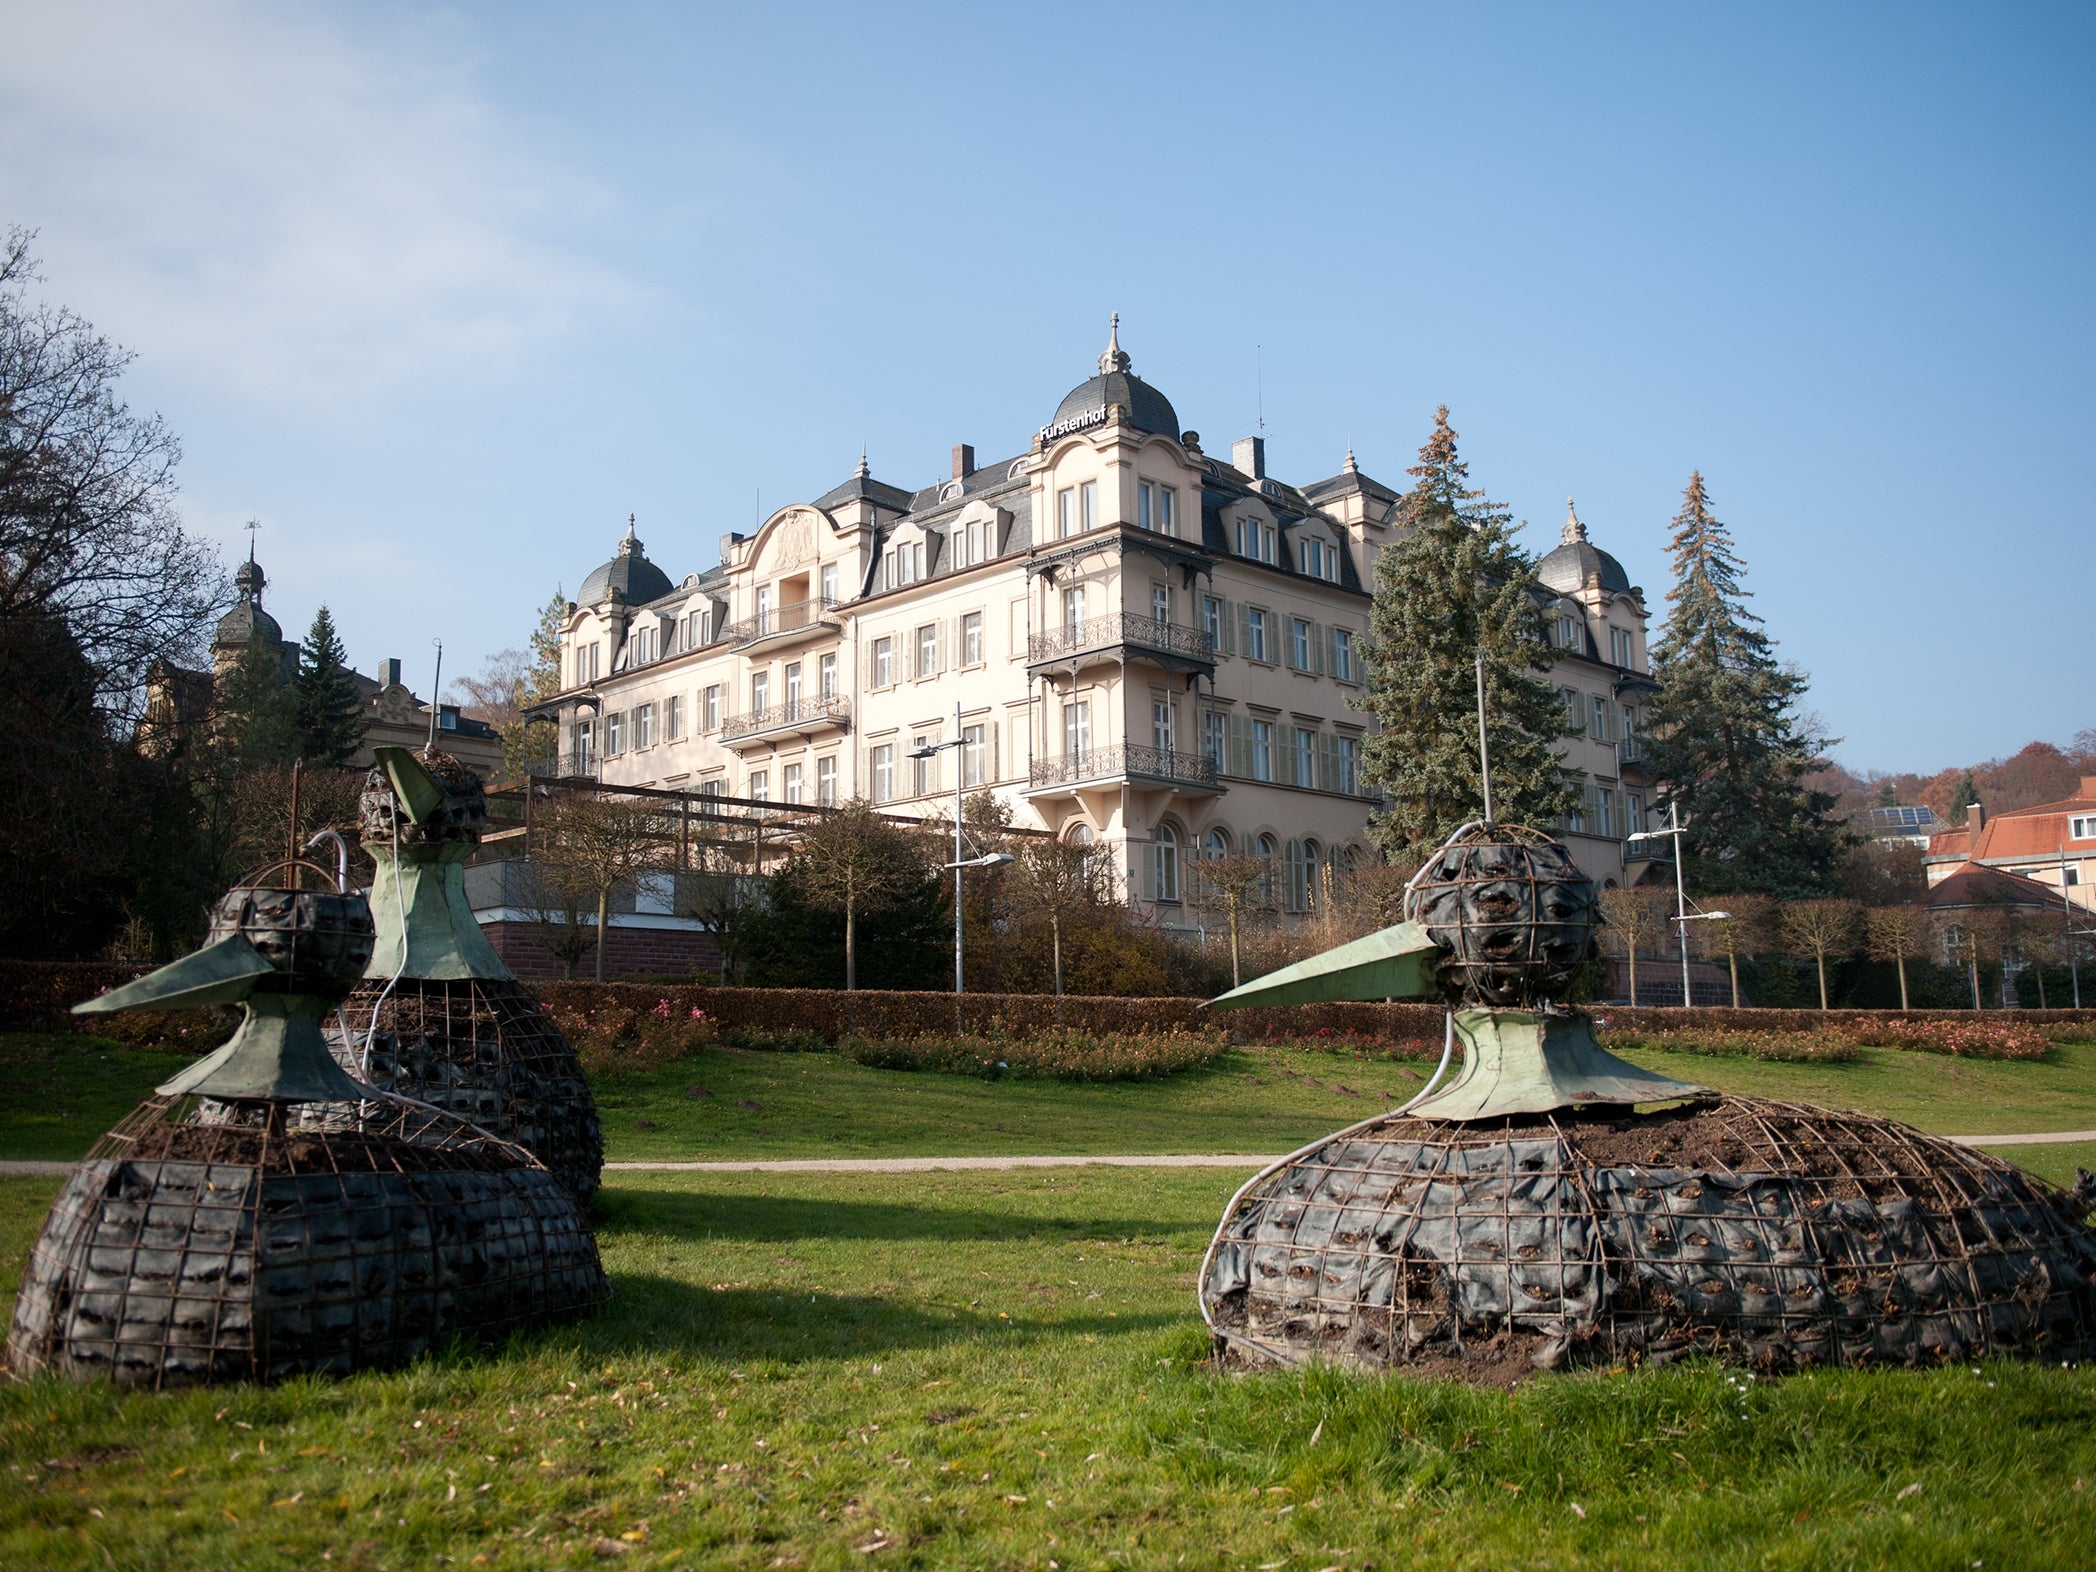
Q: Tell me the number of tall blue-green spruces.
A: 2